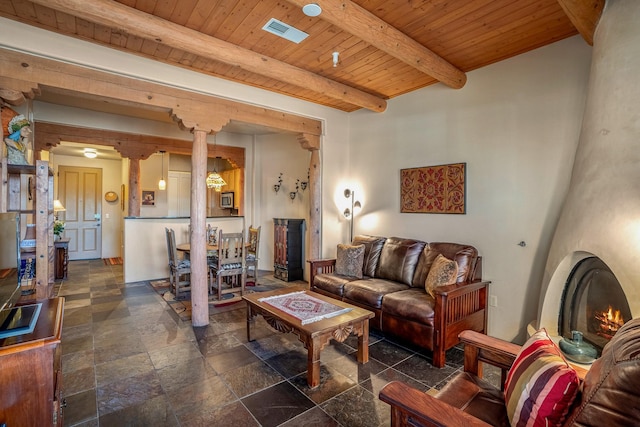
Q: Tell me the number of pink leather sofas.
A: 0